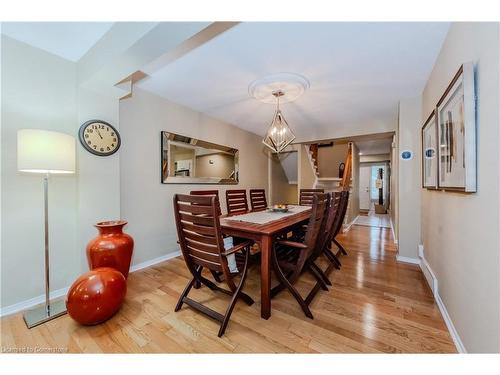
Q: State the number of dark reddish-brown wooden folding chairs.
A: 8